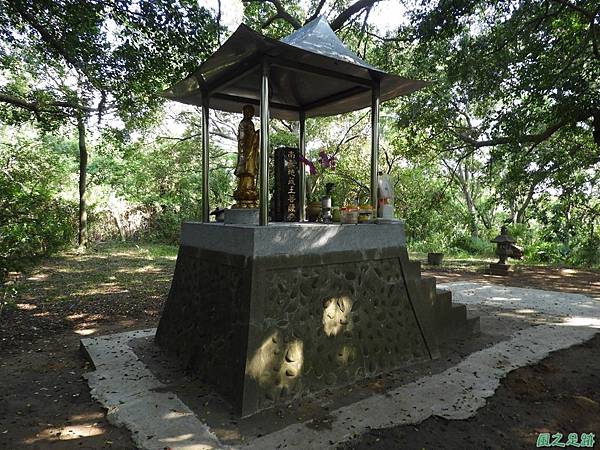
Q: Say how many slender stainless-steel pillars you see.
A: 4